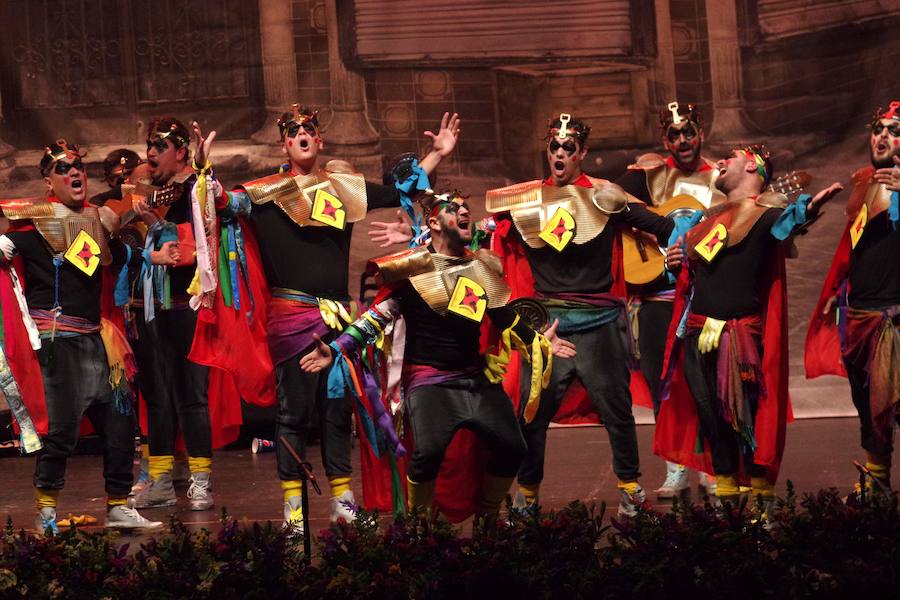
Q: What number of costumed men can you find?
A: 9